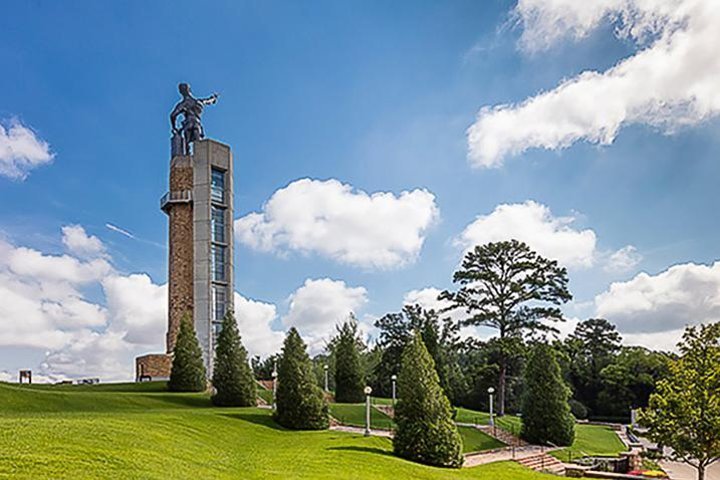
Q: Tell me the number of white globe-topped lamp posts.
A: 5